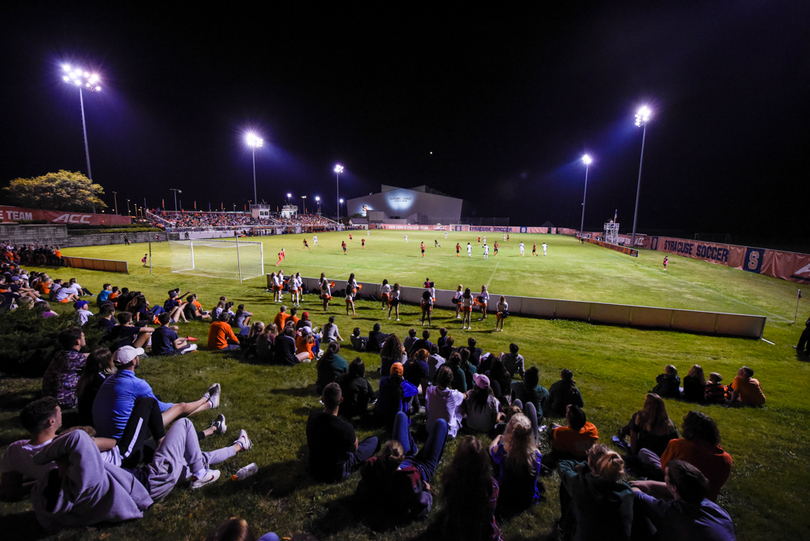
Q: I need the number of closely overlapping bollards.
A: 0